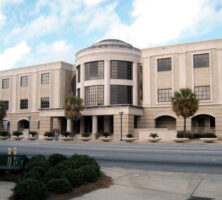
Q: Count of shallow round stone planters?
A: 11